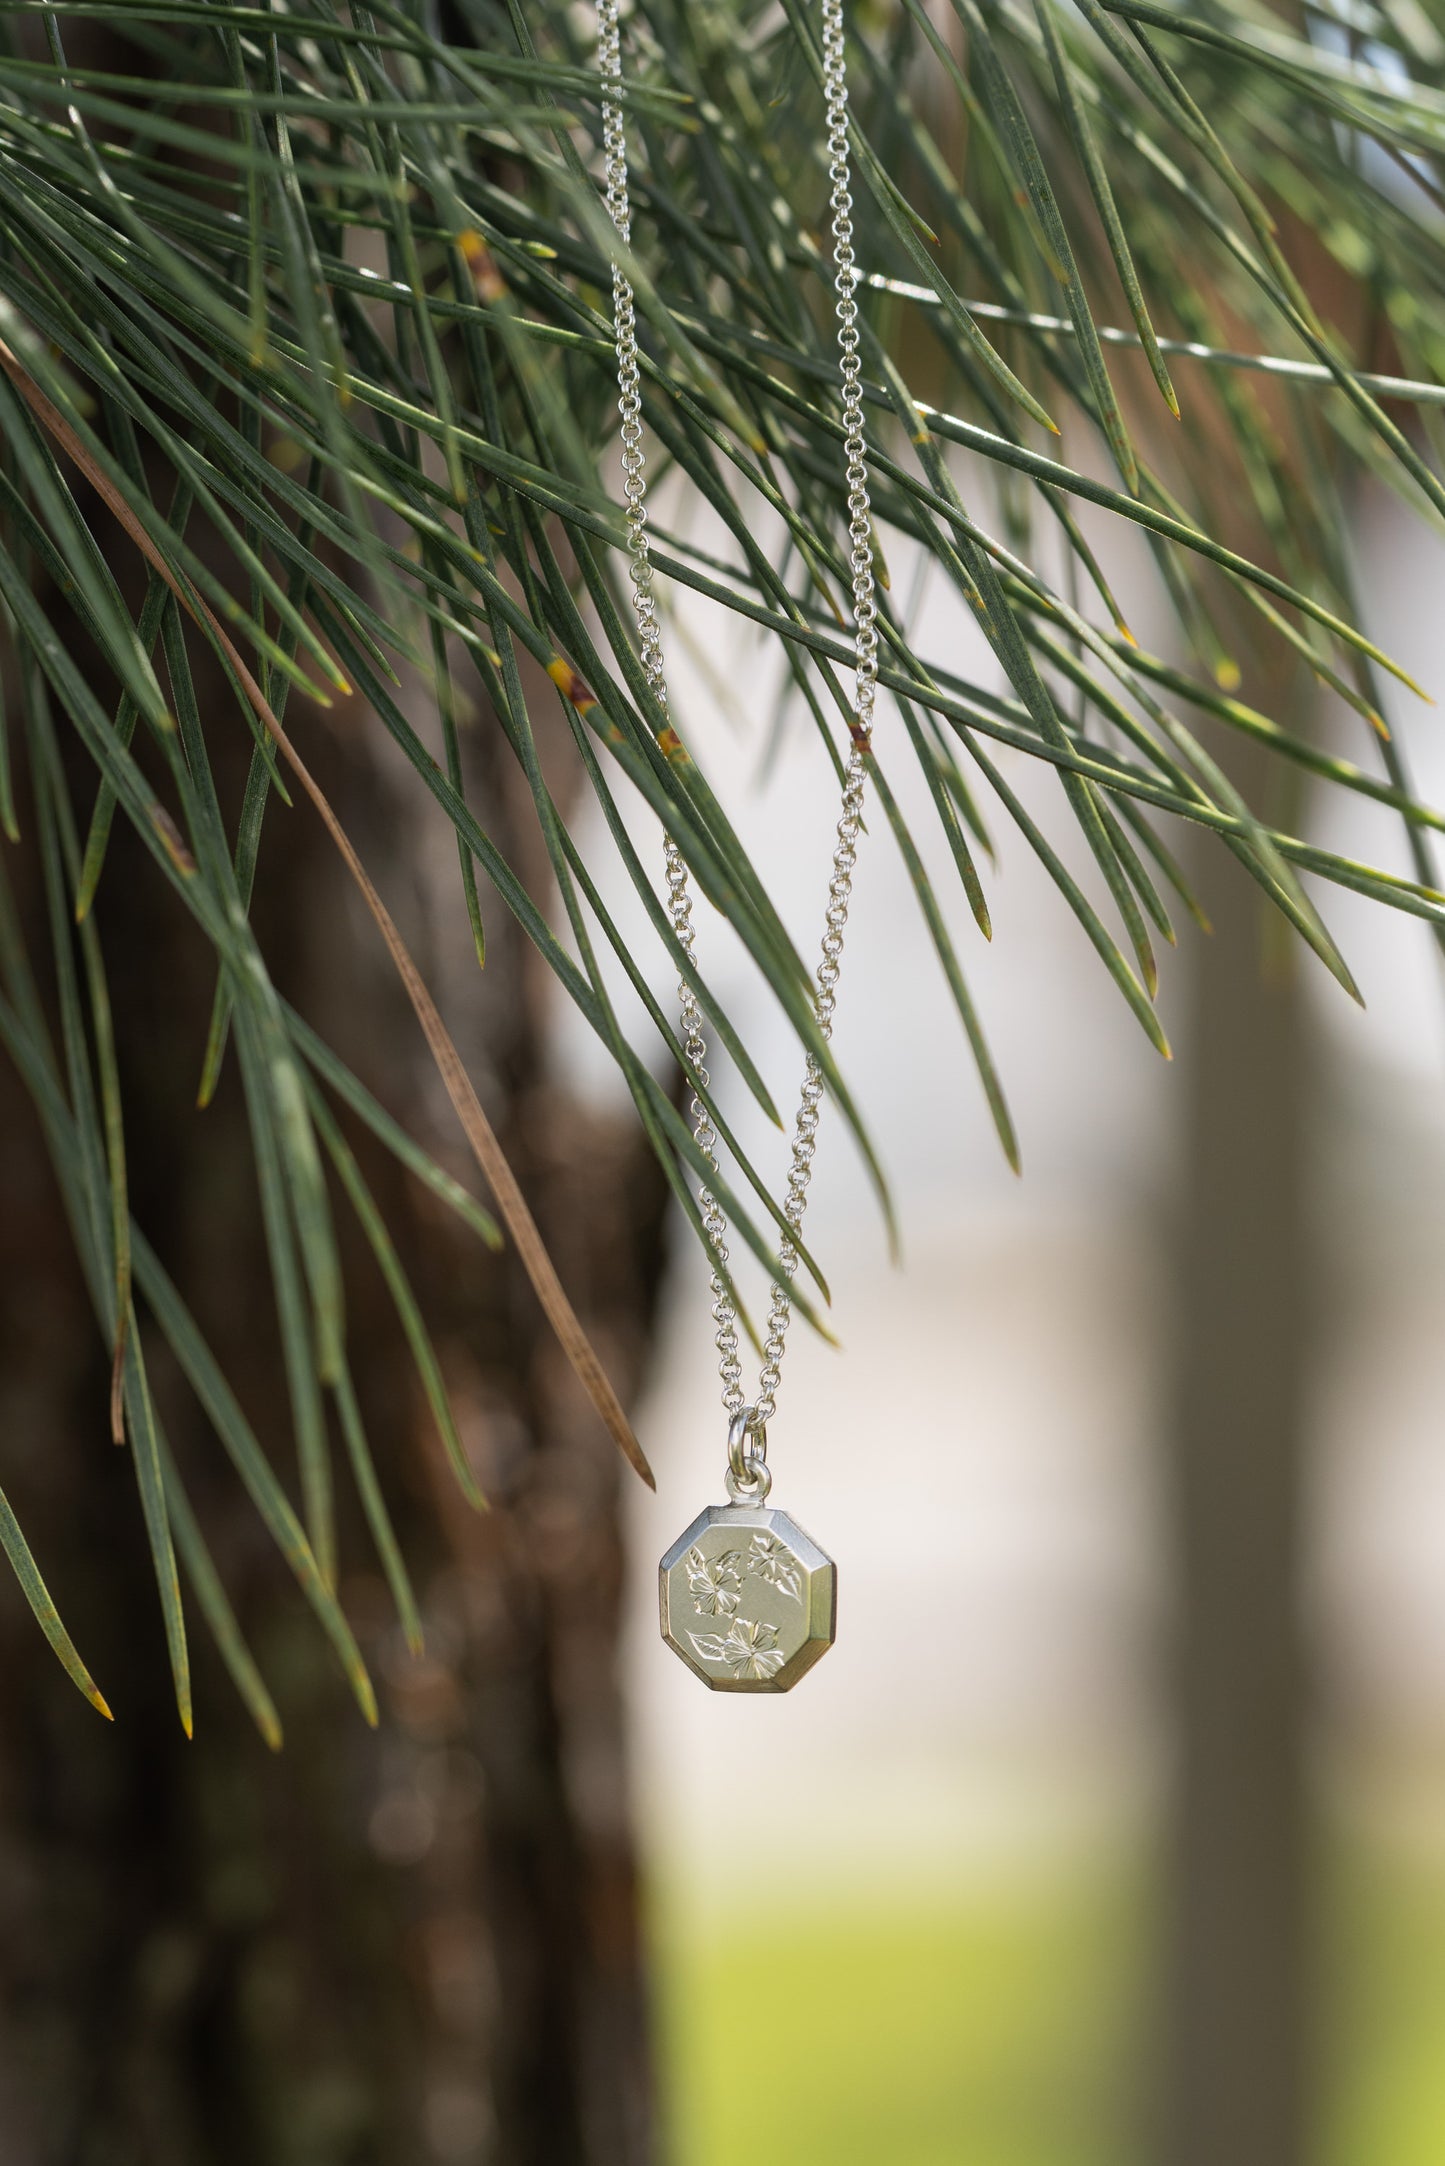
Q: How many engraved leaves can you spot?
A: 4